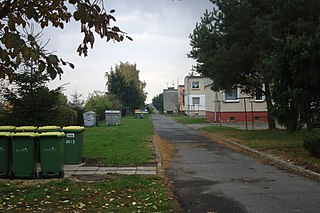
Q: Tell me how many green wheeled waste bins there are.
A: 7